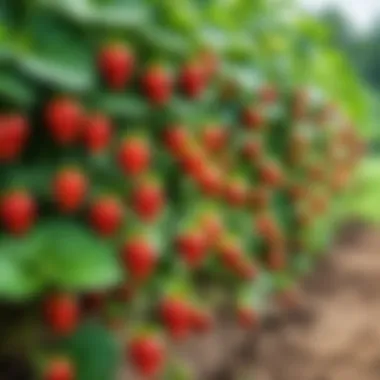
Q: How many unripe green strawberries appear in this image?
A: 0